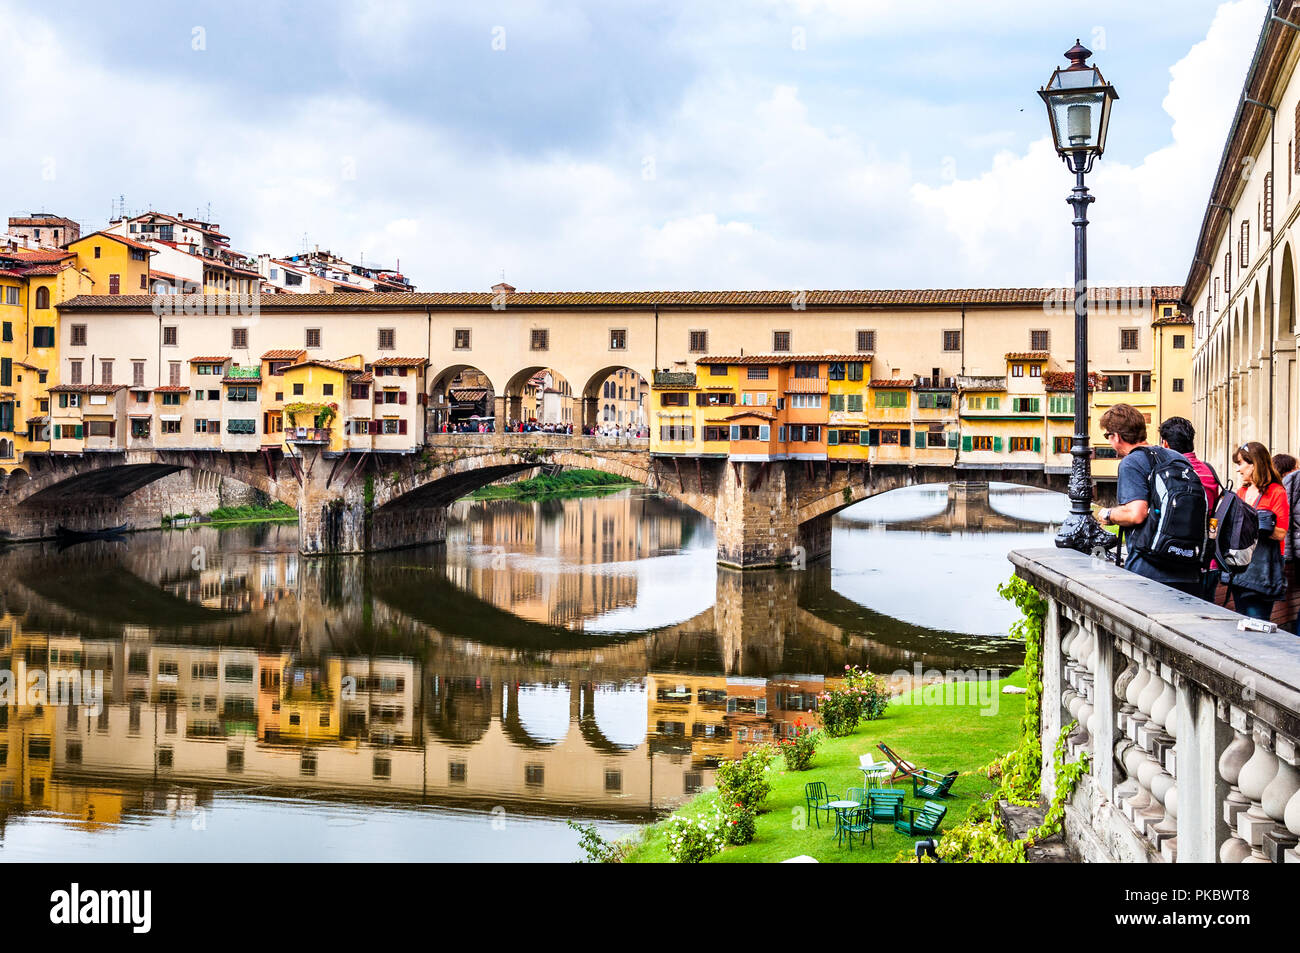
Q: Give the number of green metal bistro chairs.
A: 3